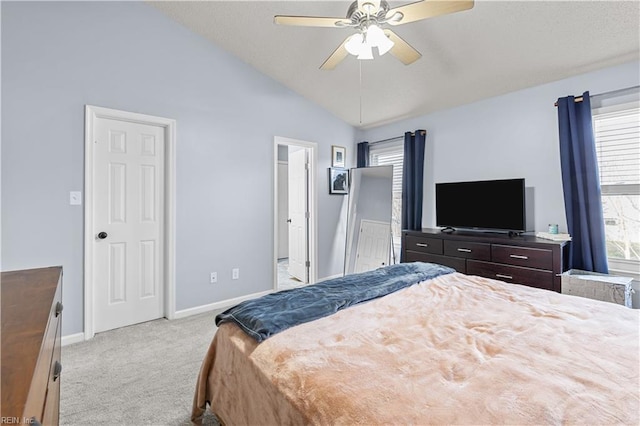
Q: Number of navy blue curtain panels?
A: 3